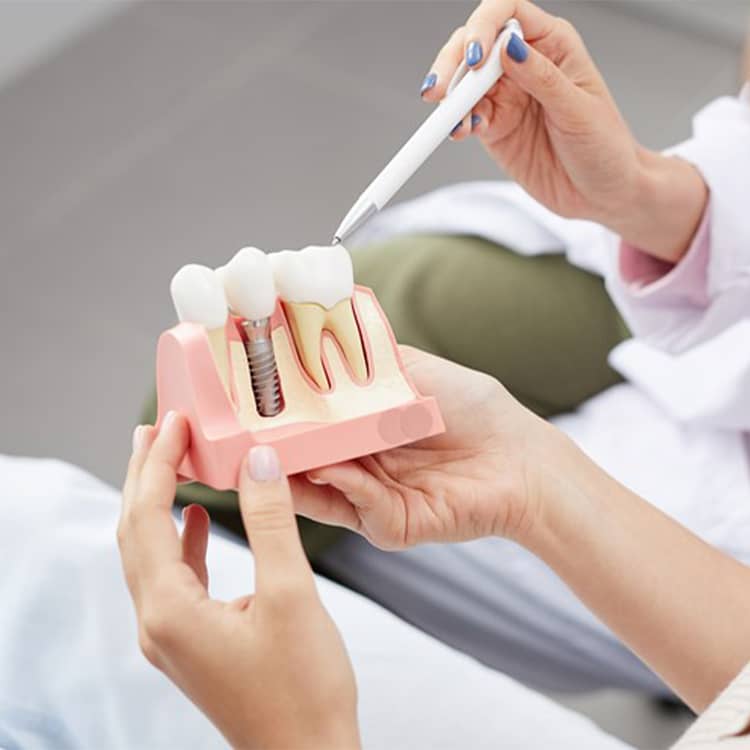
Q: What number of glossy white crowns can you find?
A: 3